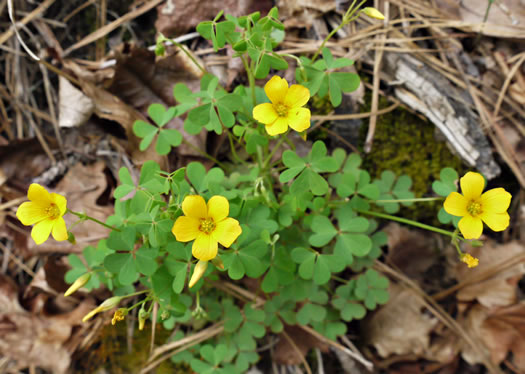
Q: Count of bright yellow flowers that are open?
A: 4